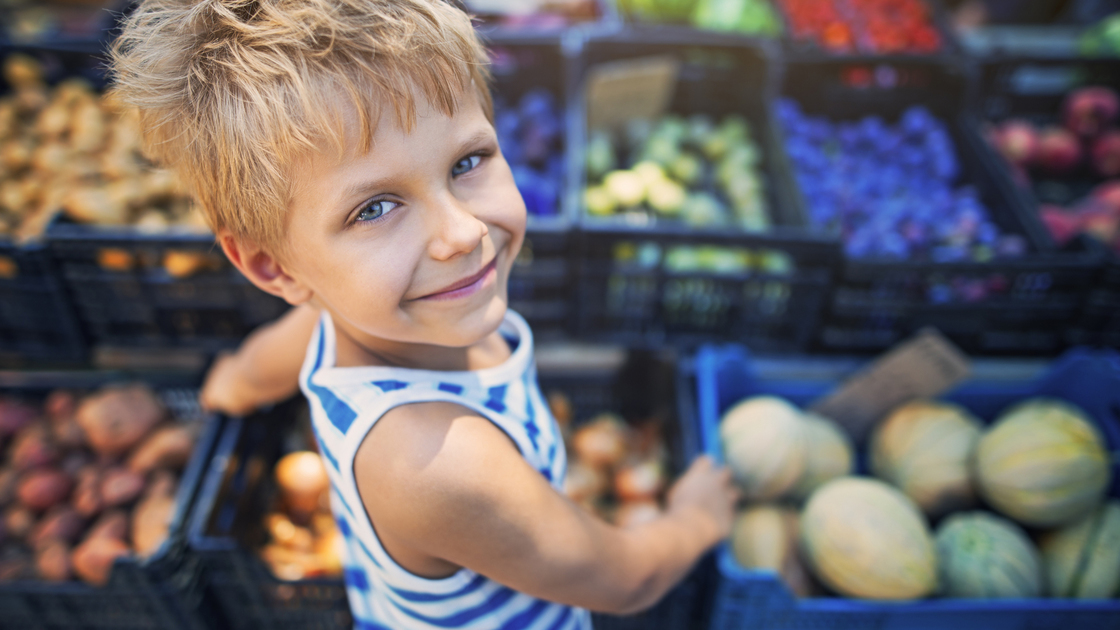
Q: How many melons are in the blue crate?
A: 8